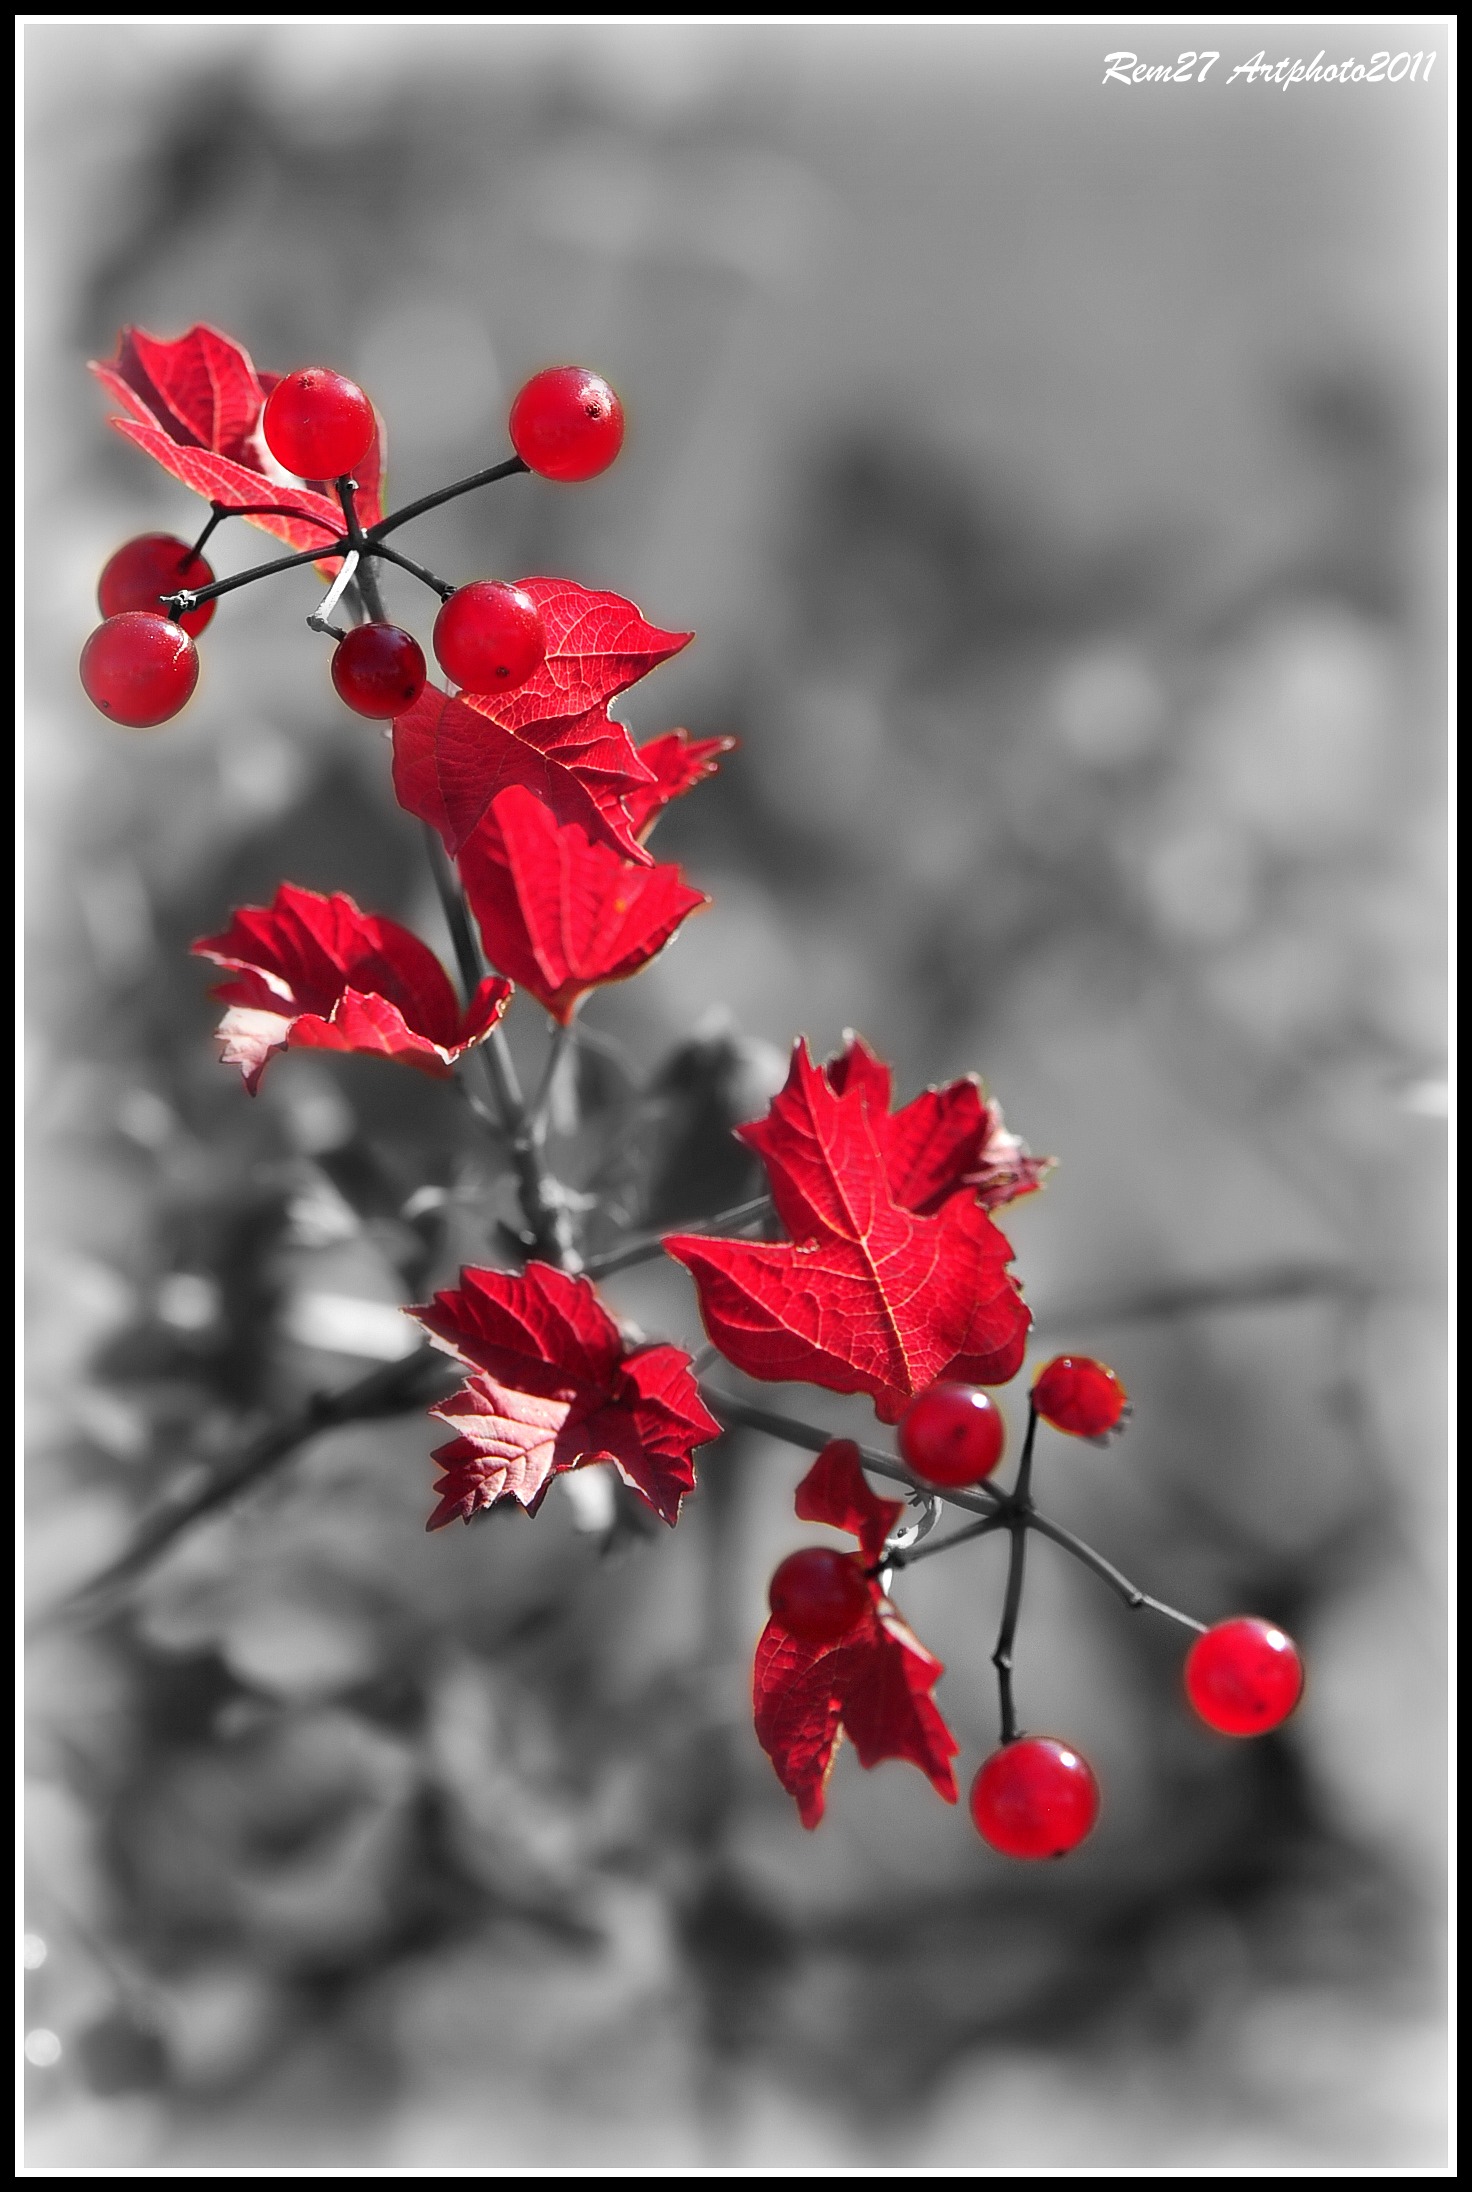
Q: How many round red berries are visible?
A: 11